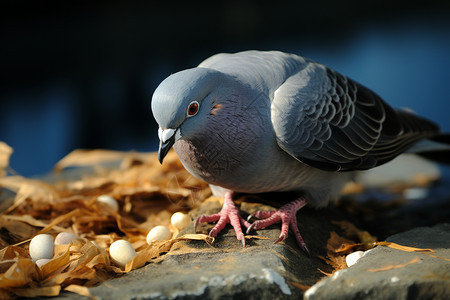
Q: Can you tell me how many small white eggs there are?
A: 8